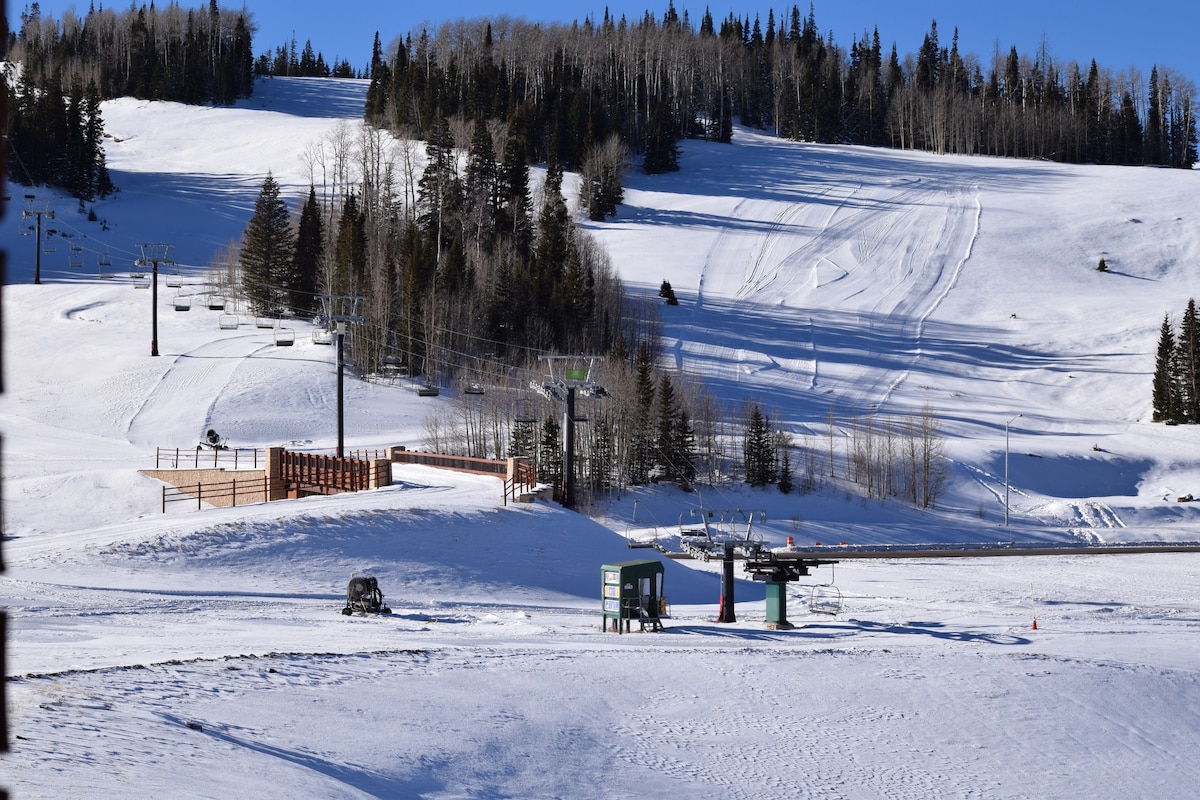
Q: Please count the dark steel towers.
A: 5